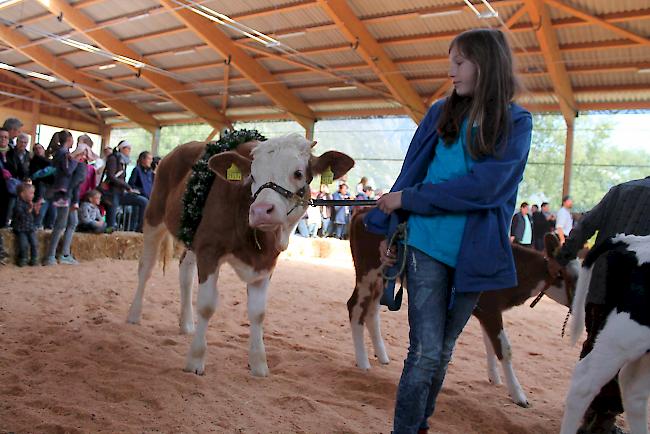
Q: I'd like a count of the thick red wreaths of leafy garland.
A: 0